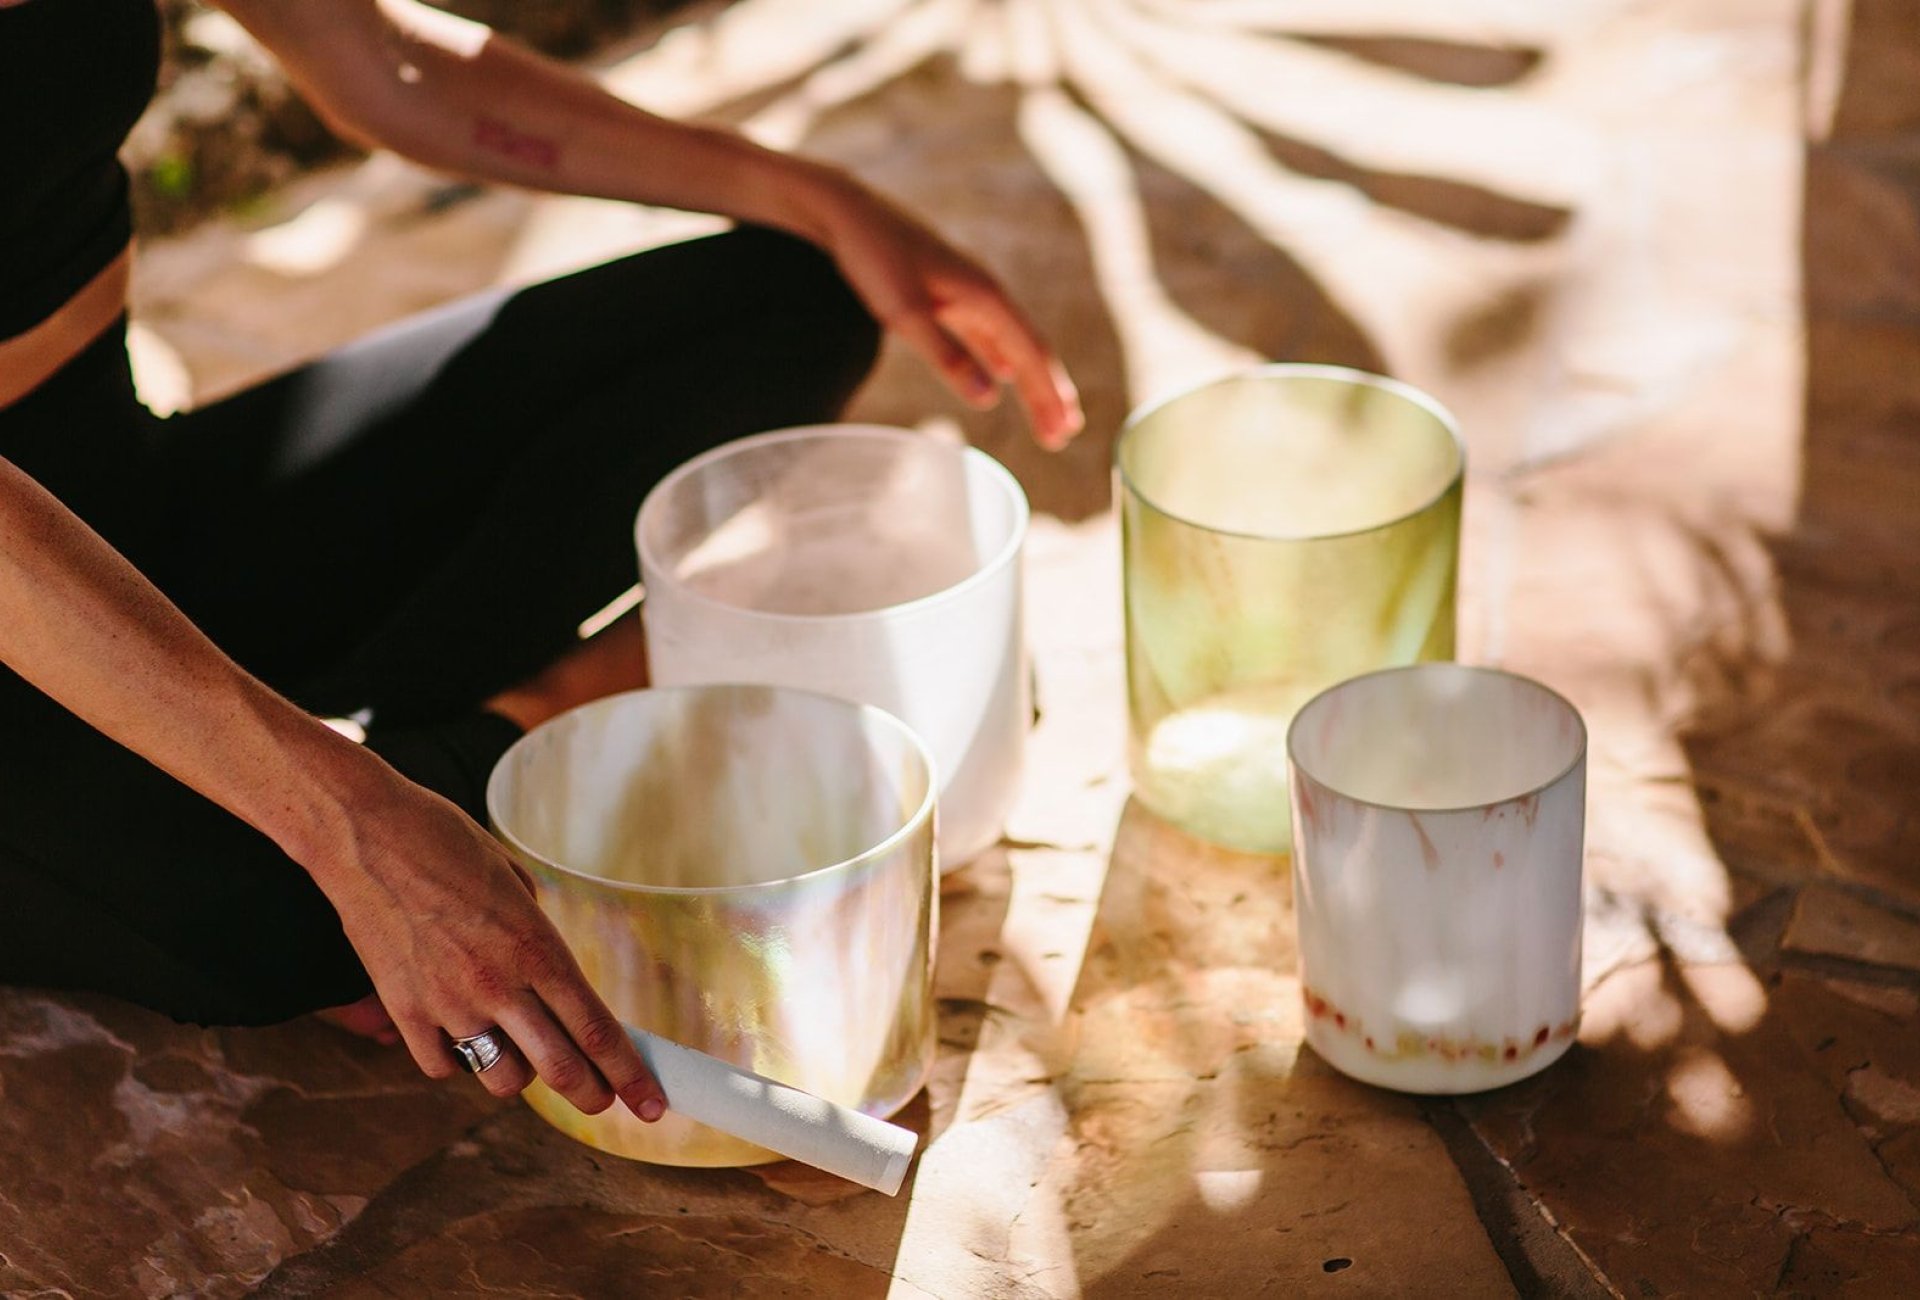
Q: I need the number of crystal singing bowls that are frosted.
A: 1